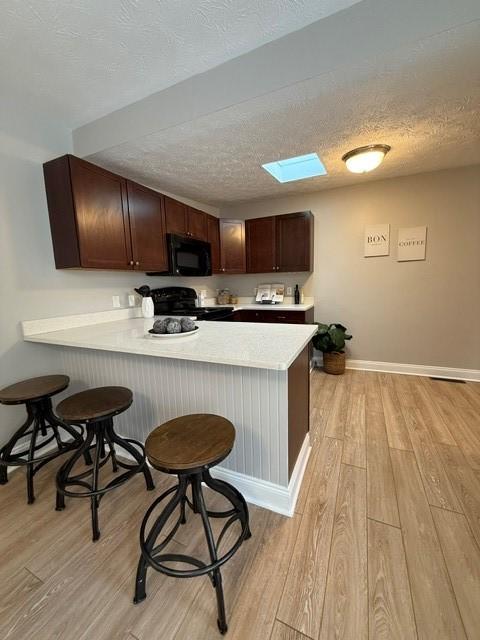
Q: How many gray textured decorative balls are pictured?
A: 4